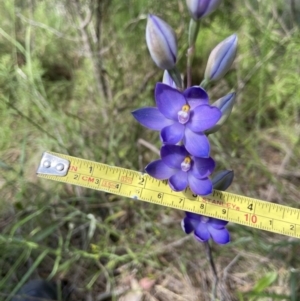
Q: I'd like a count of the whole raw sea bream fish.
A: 0